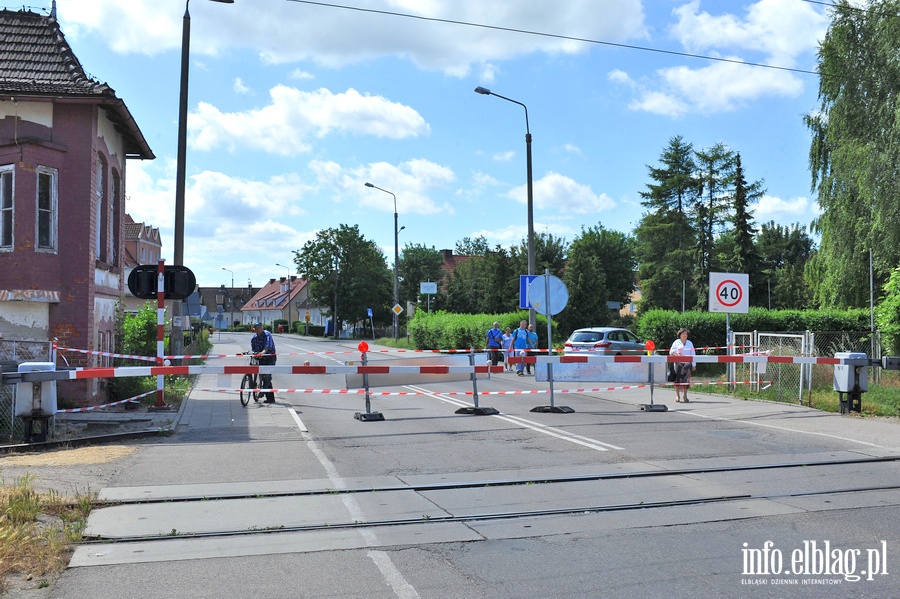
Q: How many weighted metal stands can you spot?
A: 4